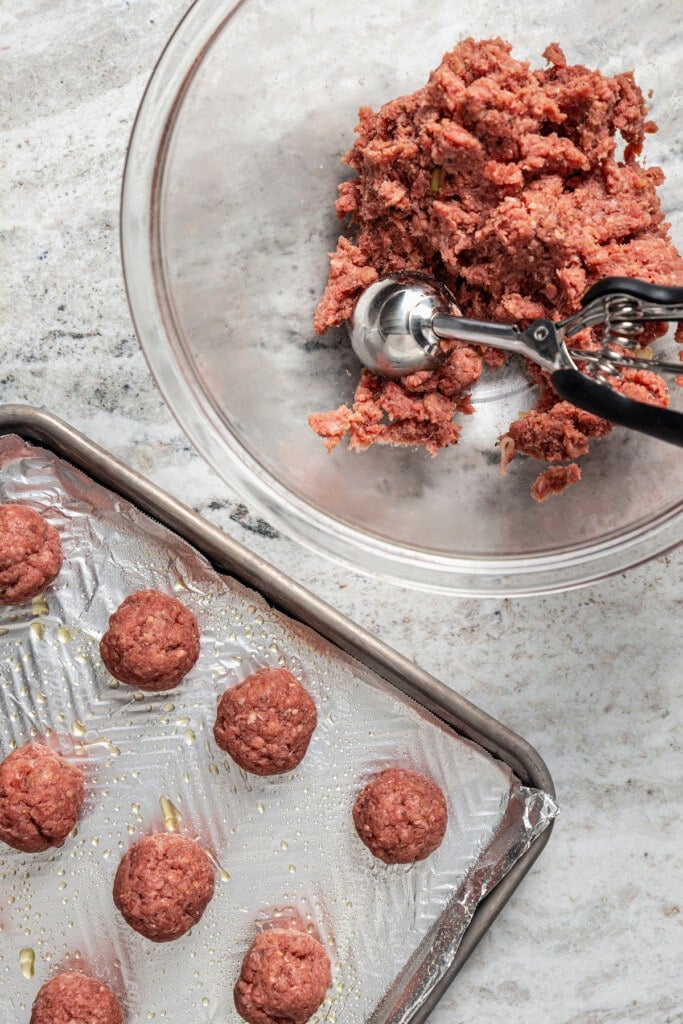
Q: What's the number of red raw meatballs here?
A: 8